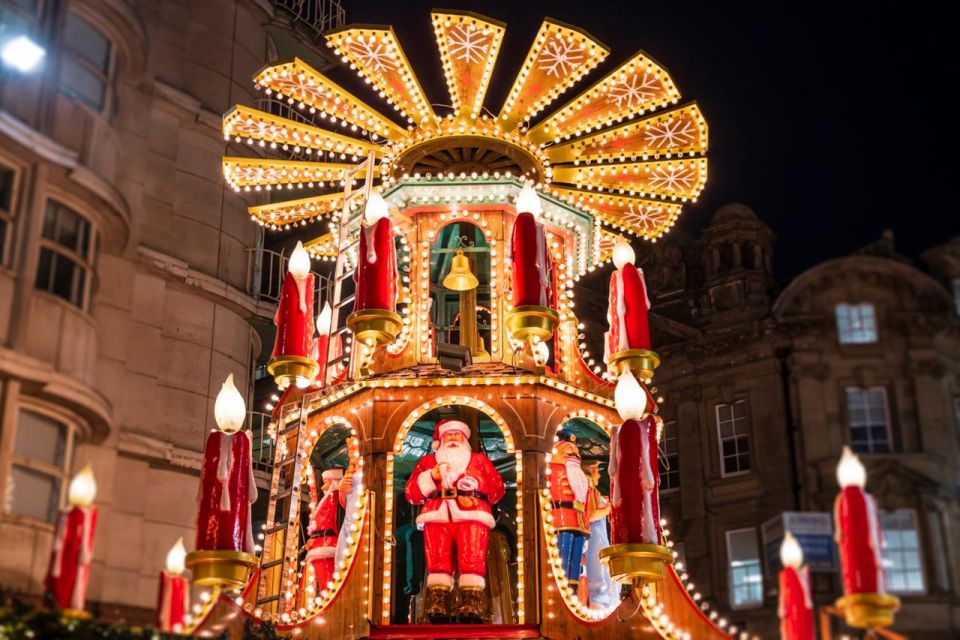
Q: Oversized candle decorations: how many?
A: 11